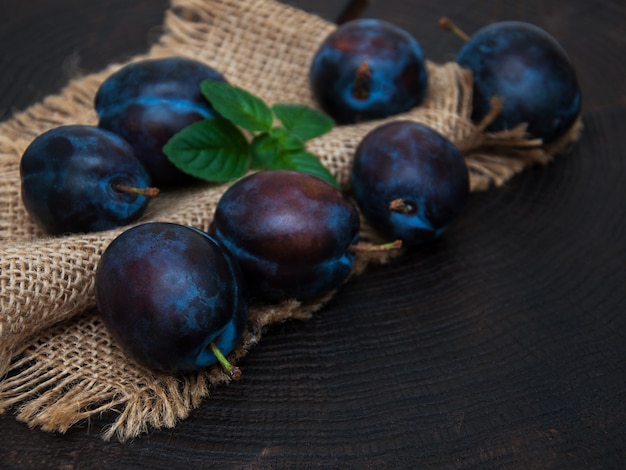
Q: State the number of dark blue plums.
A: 7